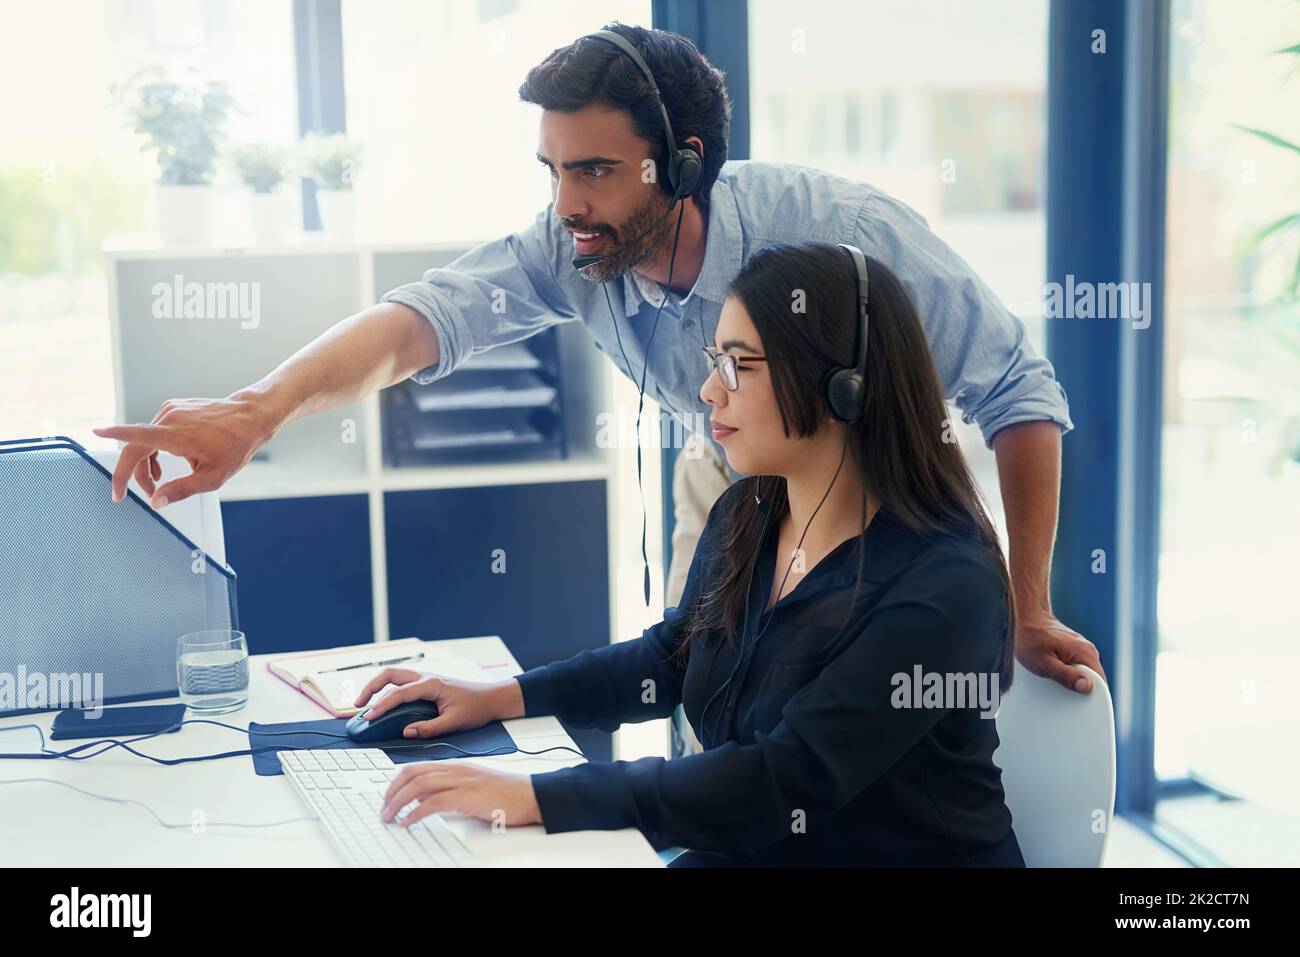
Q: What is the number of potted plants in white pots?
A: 3